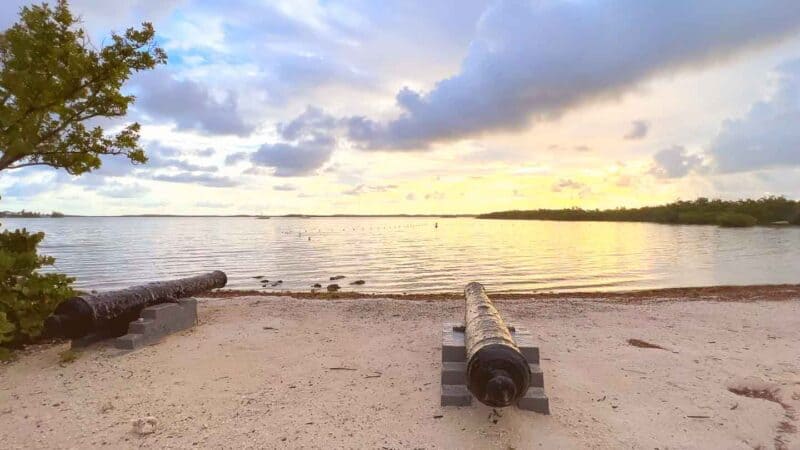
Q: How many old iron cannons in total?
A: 2